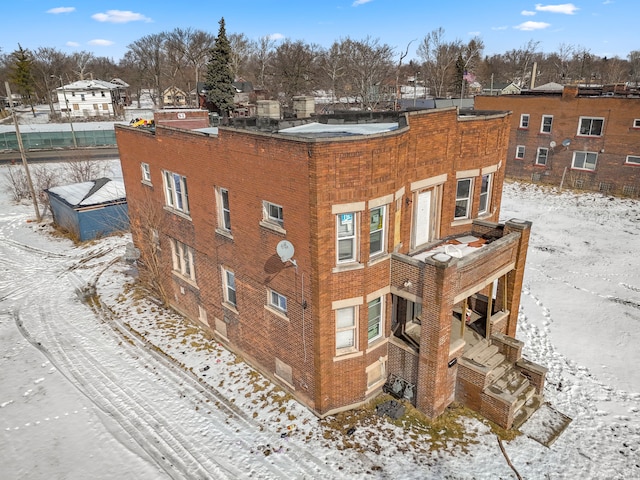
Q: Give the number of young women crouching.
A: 0